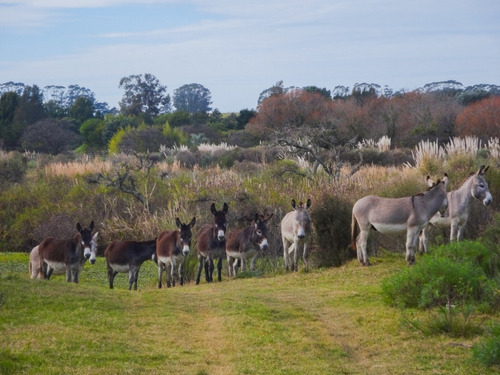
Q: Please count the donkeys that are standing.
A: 9